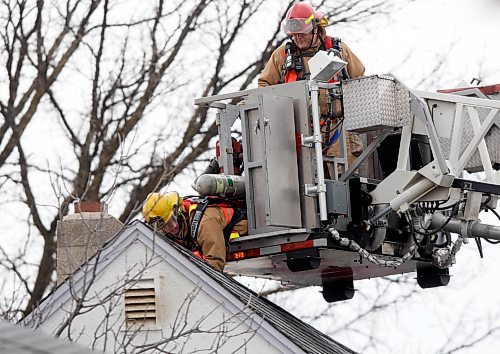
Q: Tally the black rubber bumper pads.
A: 3